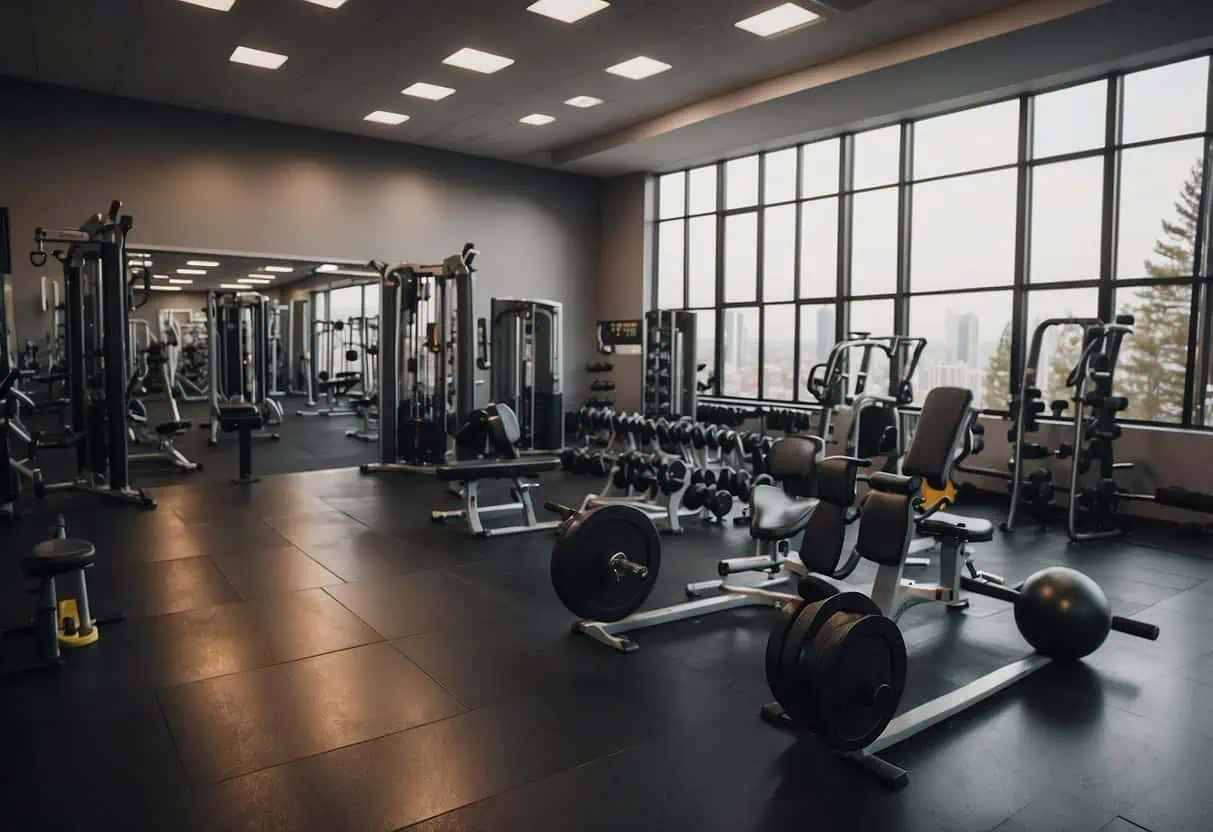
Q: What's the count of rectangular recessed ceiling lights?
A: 11